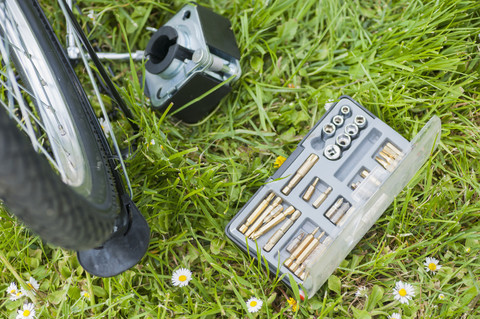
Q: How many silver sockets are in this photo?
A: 7